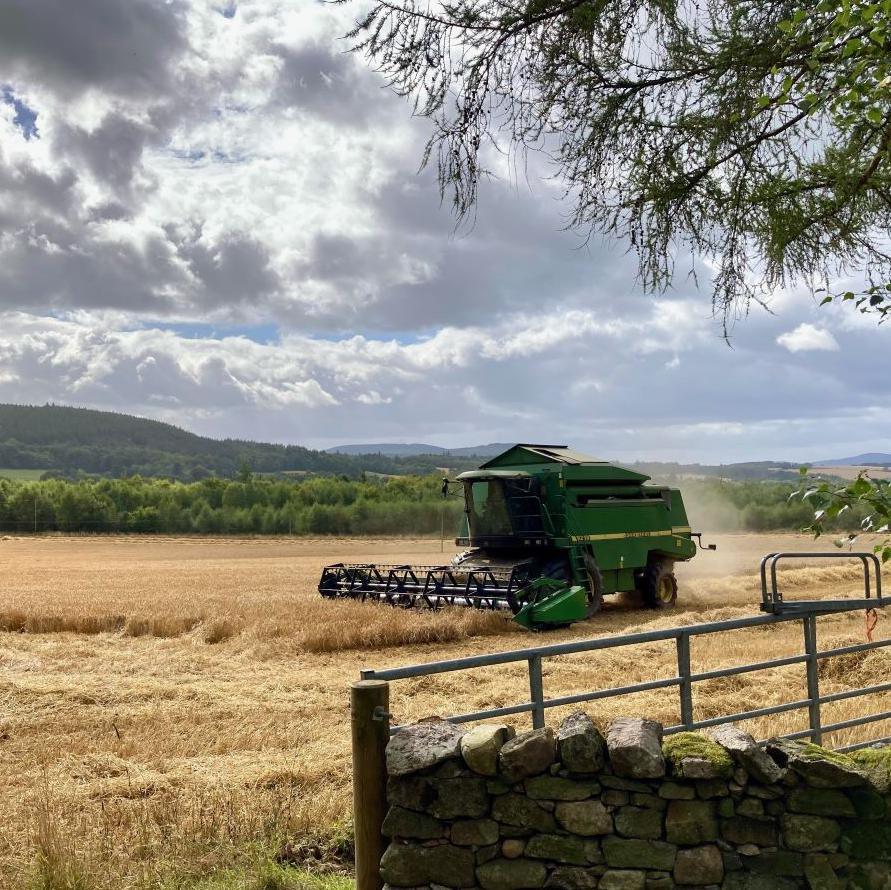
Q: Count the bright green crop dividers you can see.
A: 1